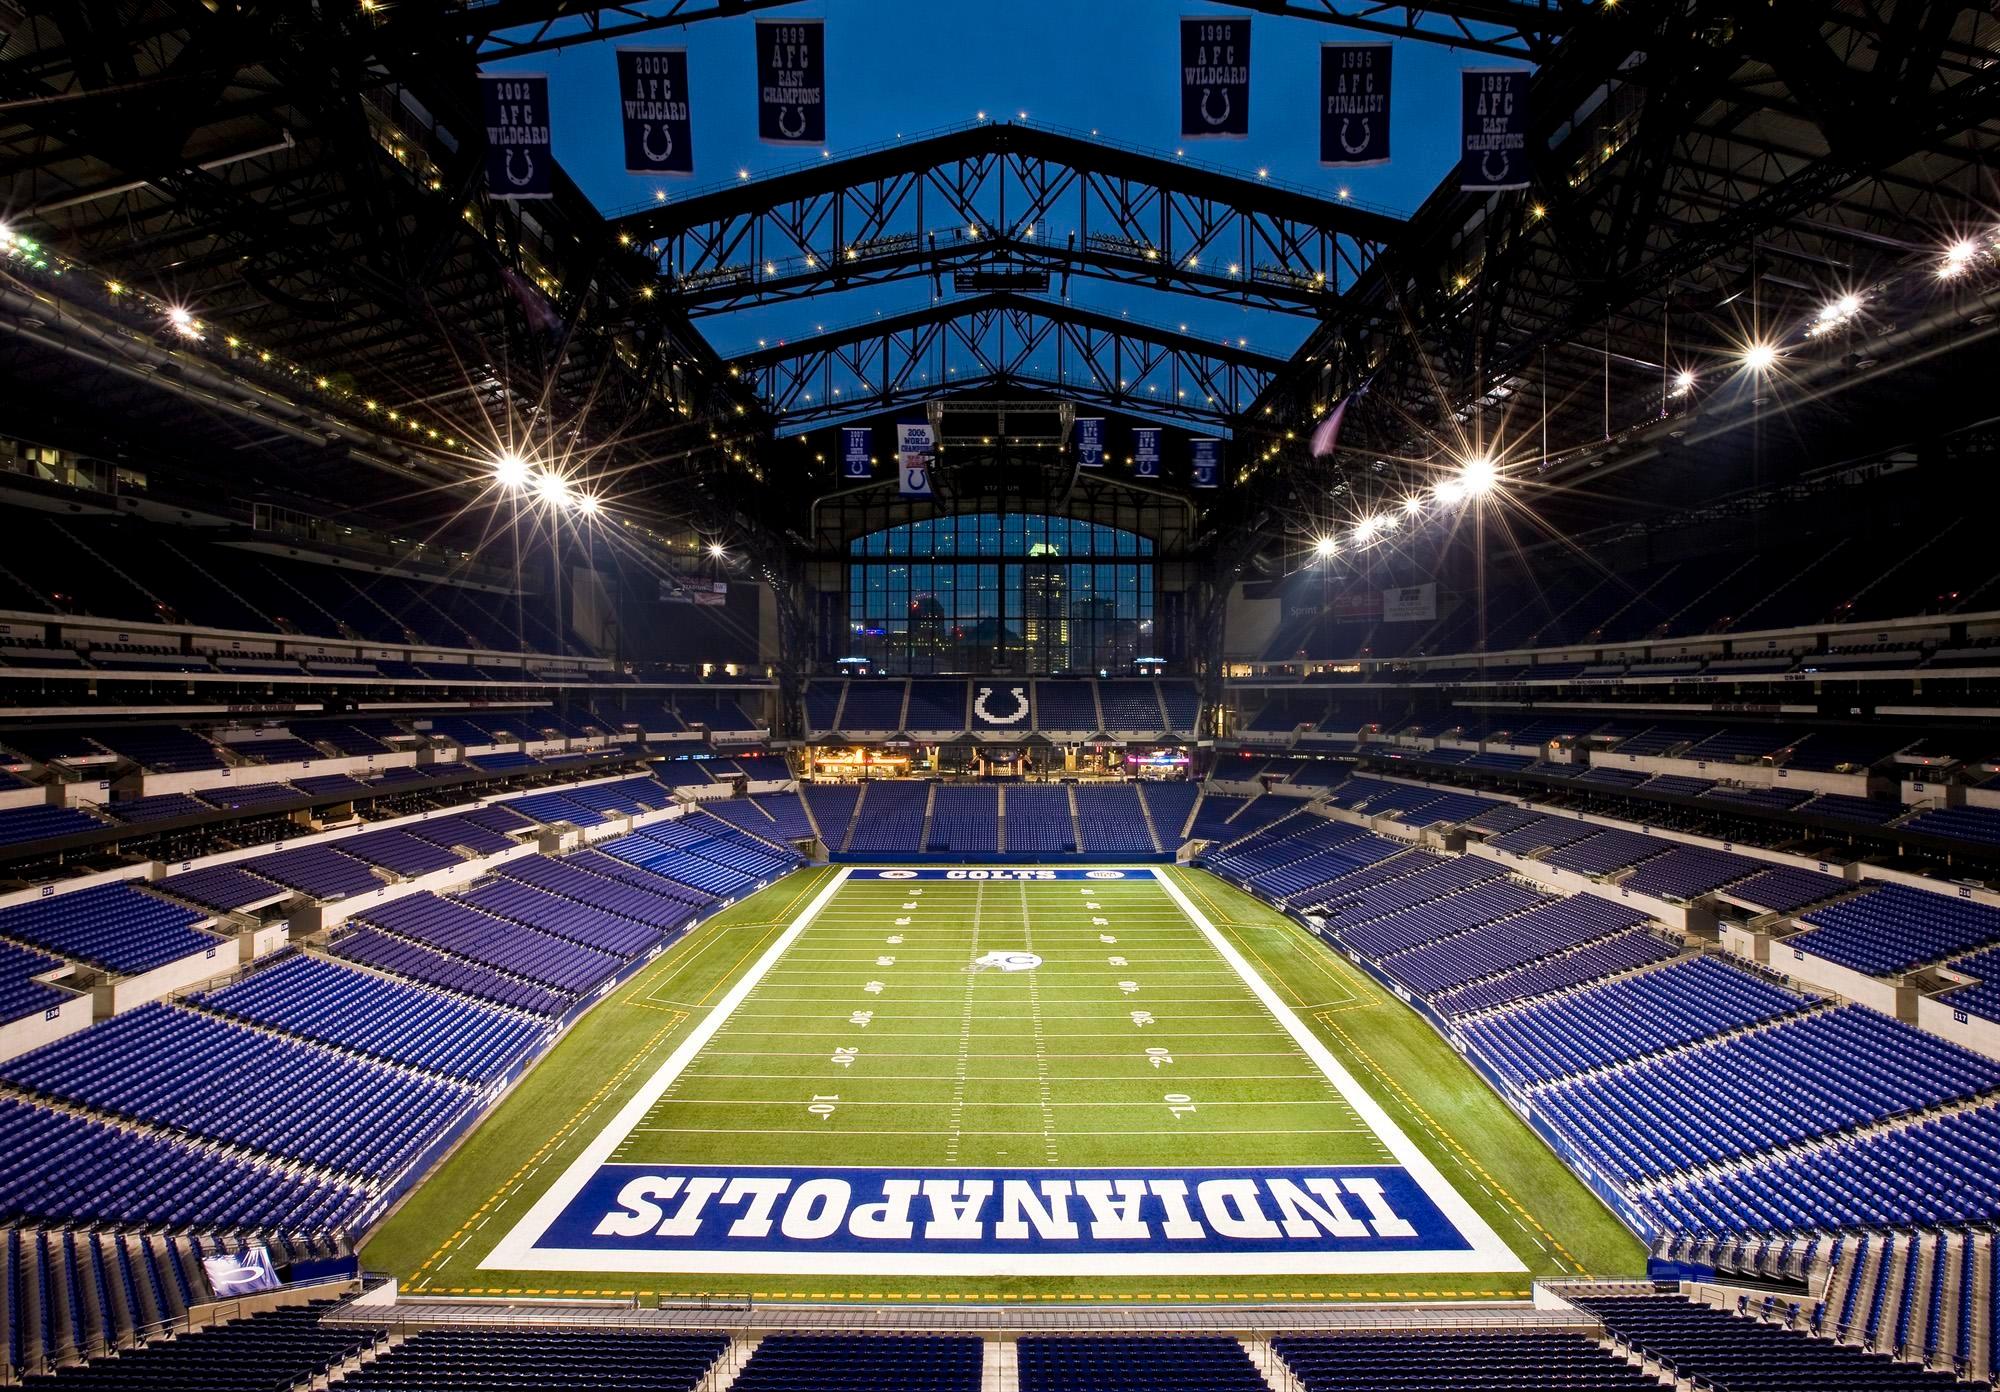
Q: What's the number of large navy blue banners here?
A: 6